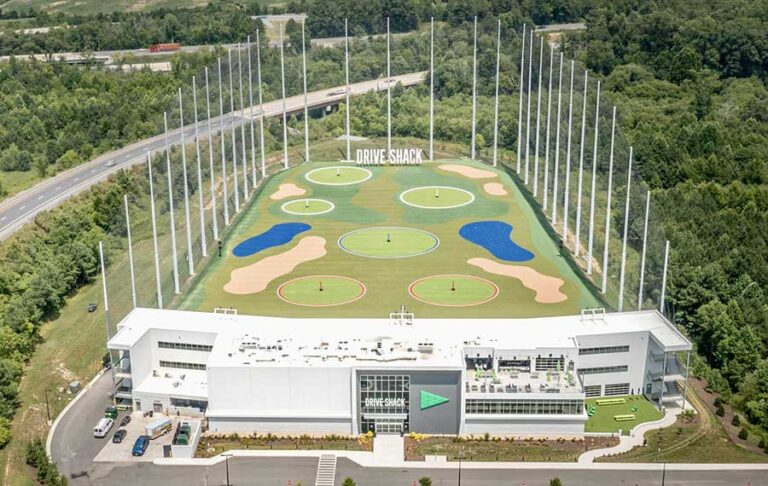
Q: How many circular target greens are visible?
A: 6